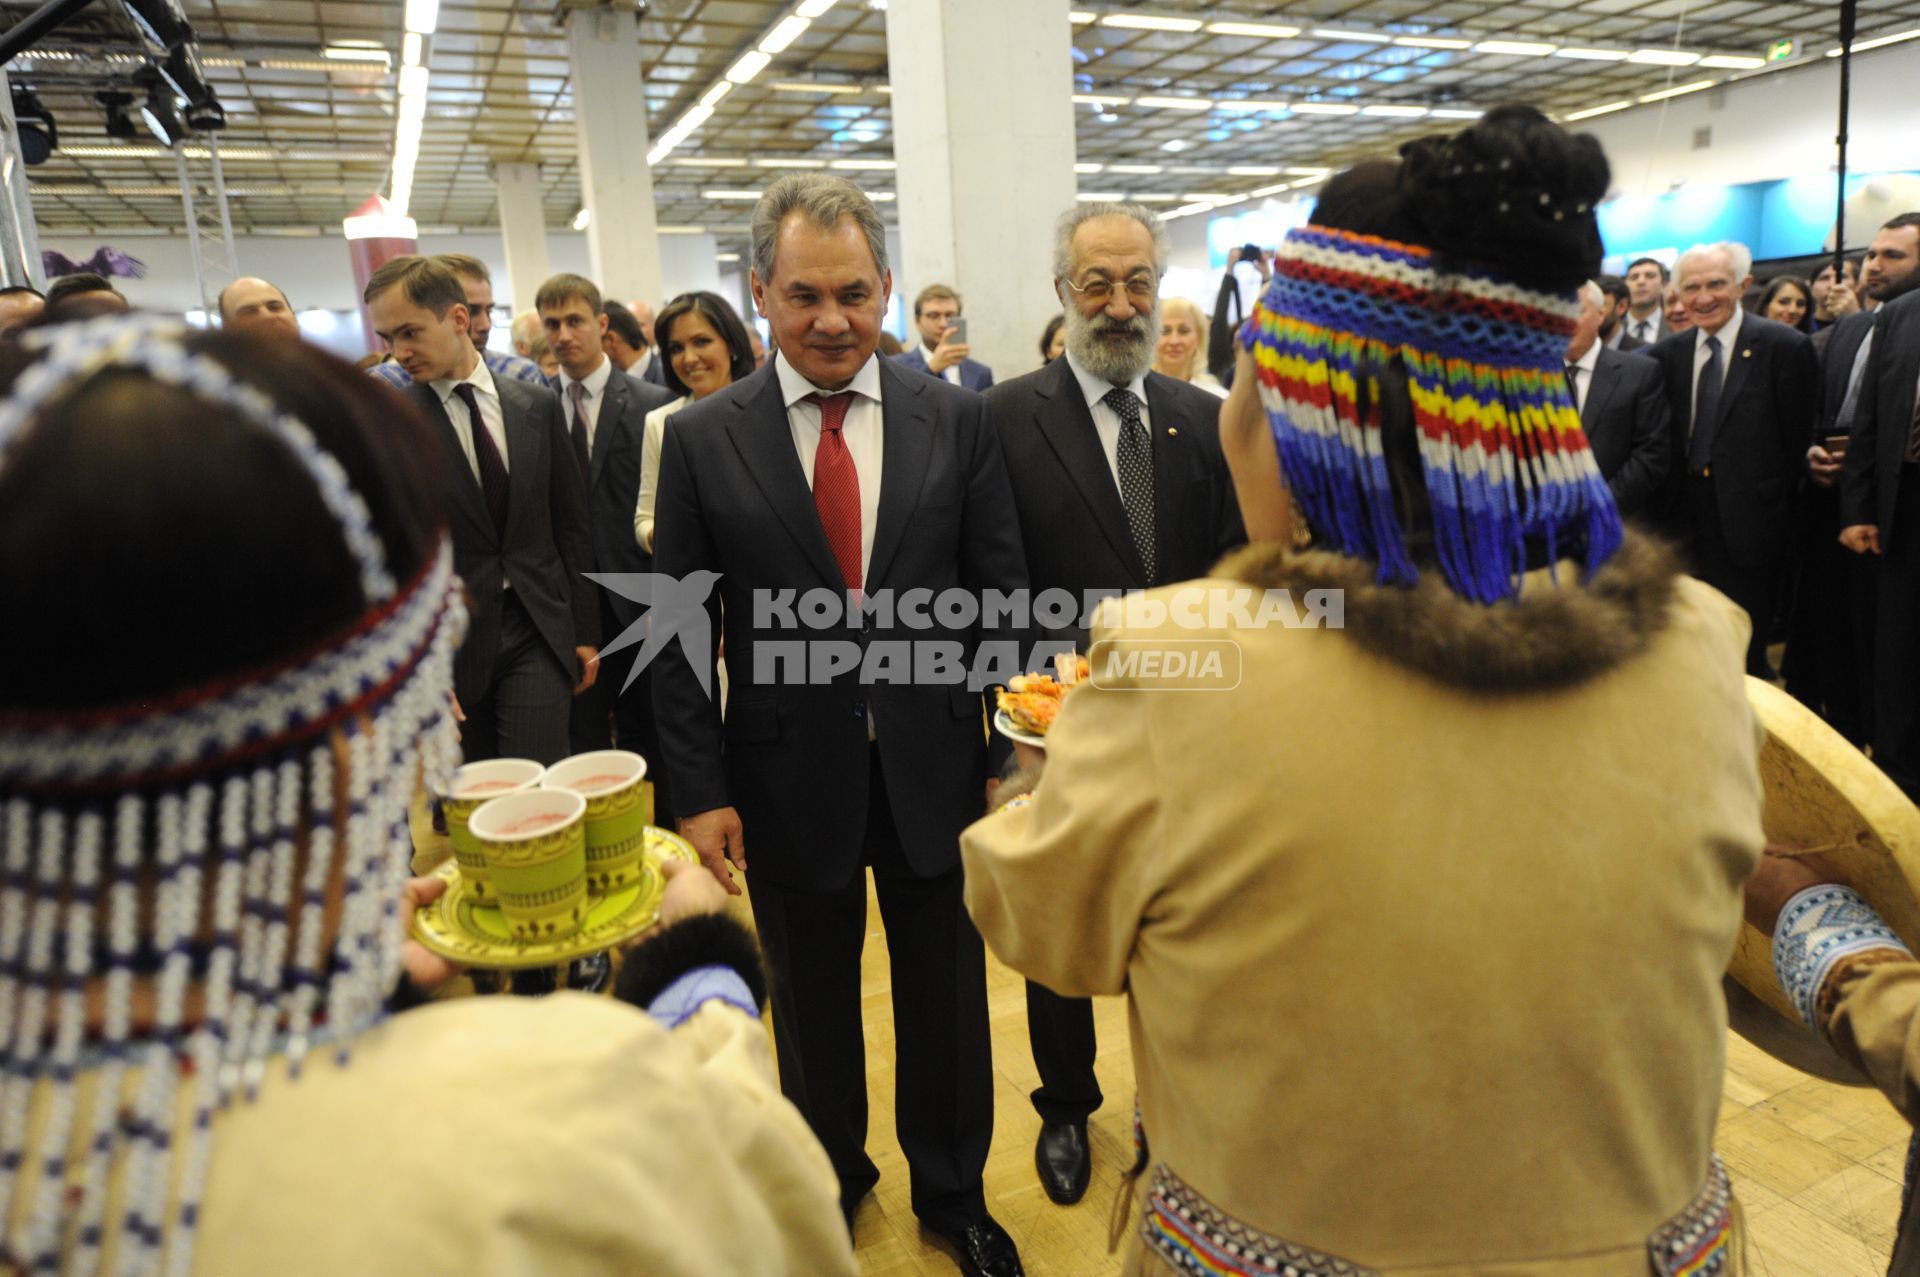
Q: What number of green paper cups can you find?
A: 3